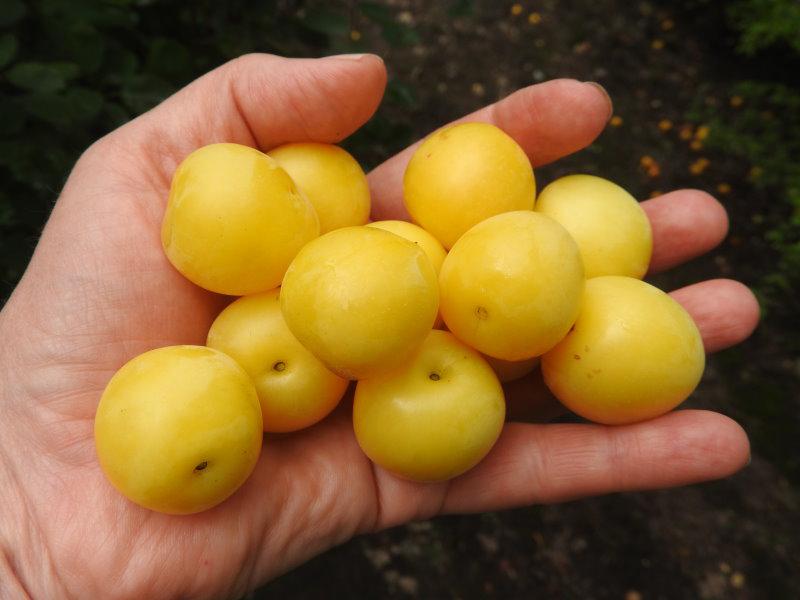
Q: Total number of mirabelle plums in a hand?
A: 12